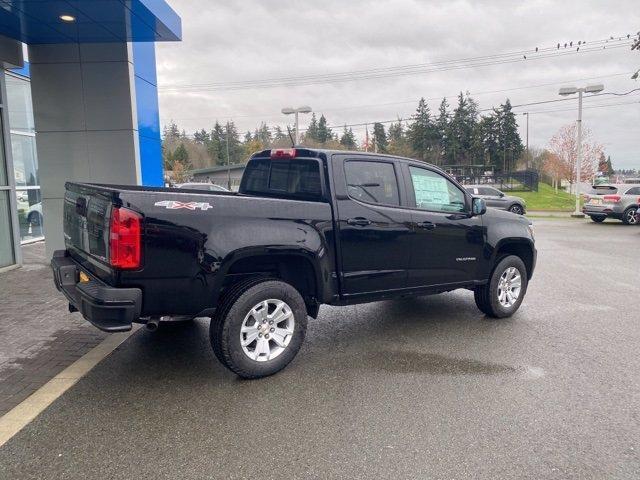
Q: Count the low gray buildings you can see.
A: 1